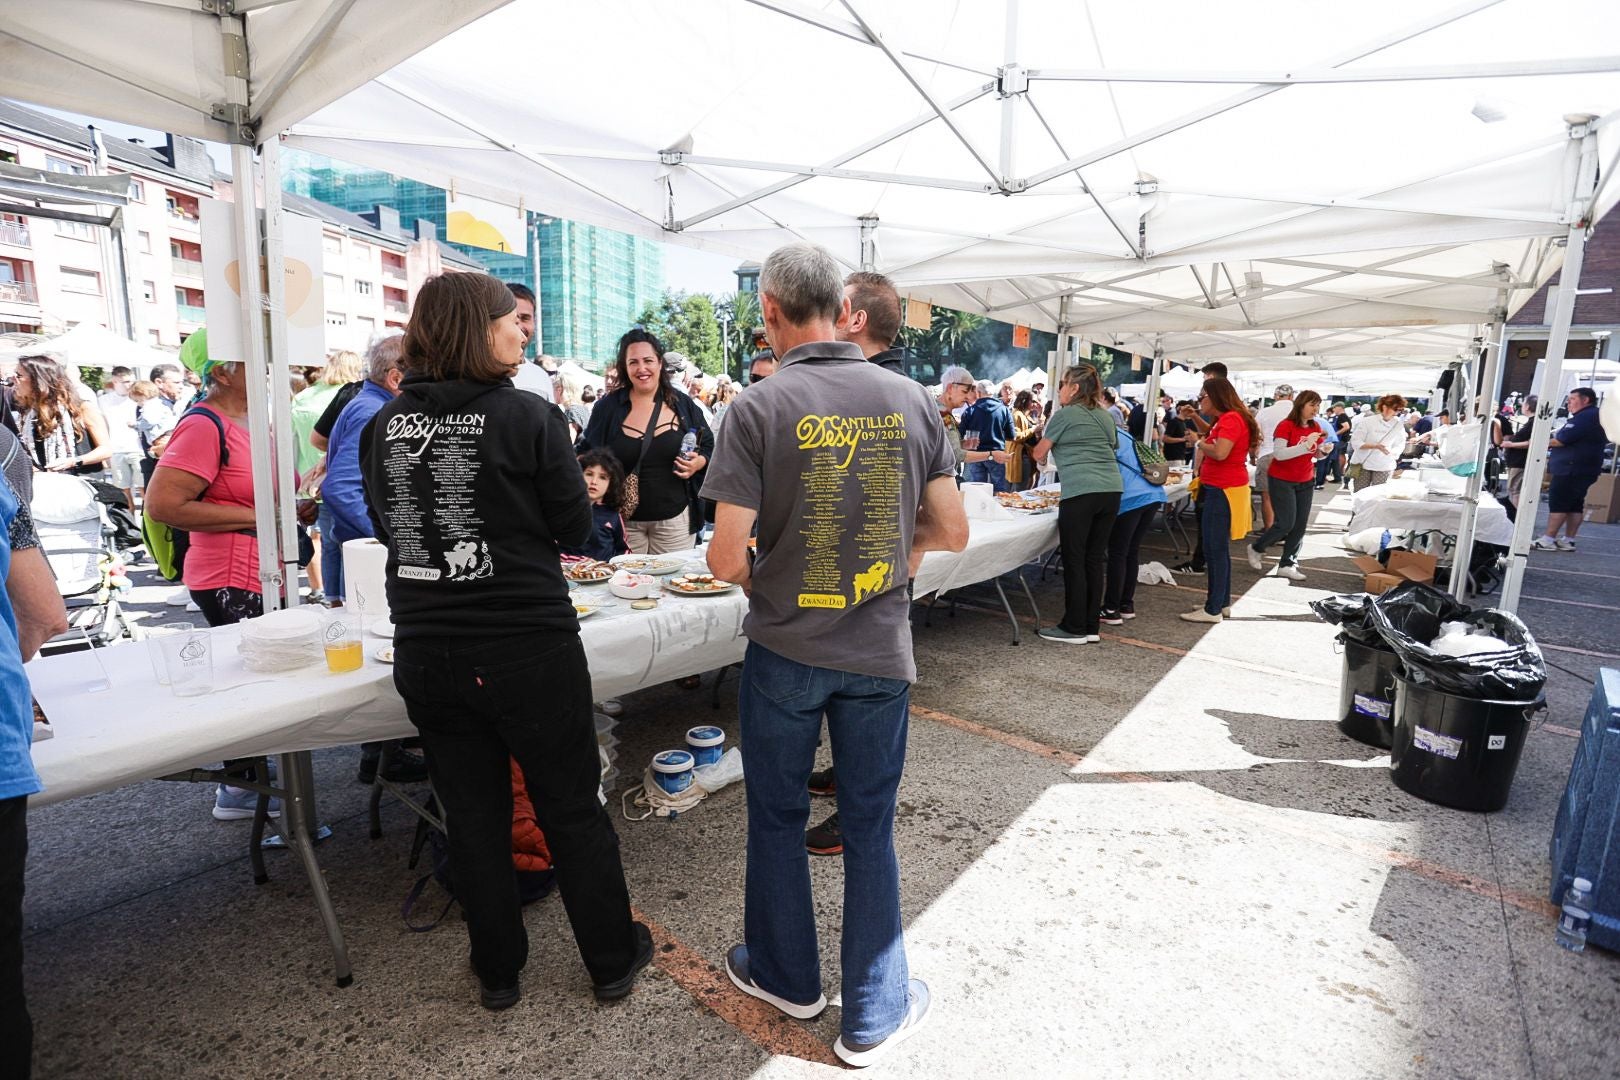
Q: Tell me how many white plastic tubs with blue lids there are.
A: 2